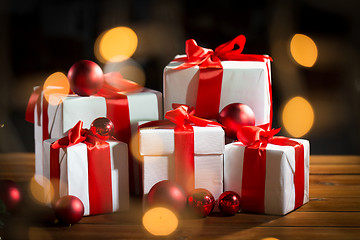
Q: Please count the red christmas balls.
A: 8